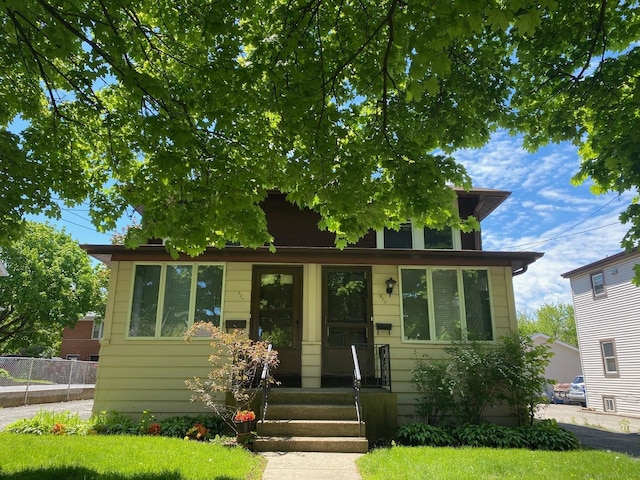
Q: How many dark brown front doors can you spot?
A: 2